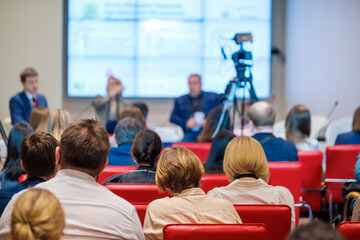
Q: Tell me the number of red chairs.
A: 11